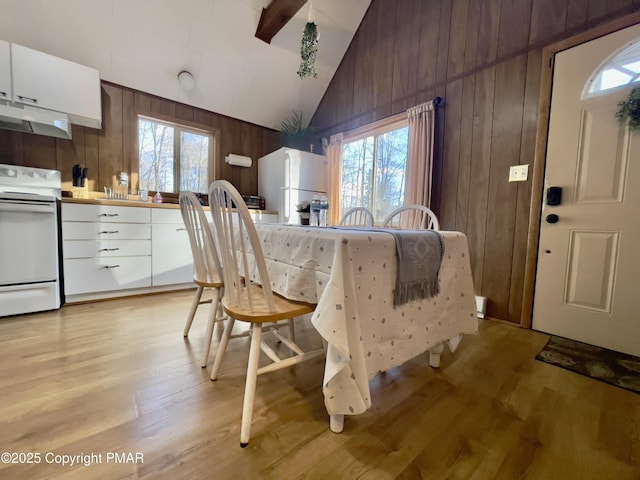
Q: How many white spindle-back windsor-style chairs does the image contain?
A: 4